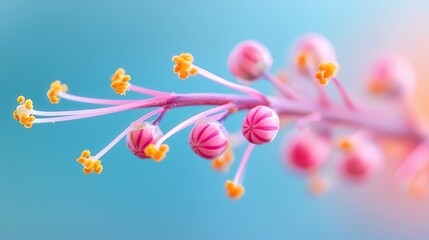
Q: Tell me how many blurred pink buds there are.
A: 5